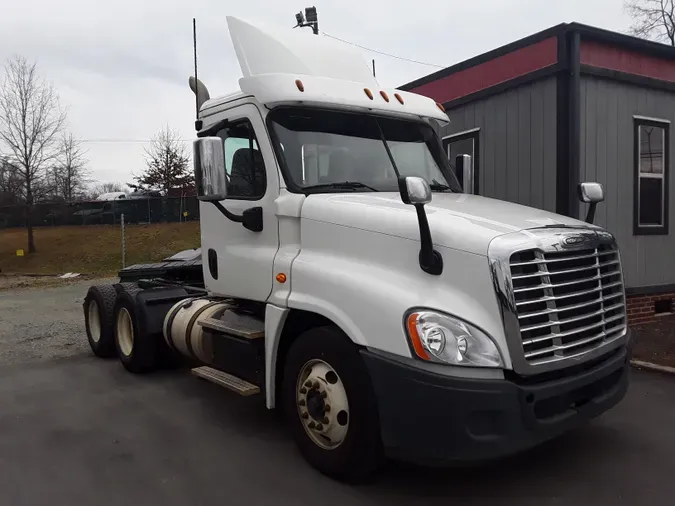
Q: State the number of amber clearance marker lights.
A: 5